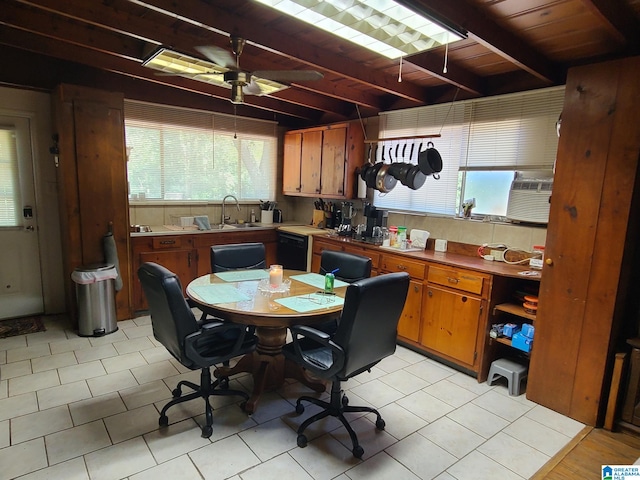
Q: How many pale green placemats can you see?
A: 4